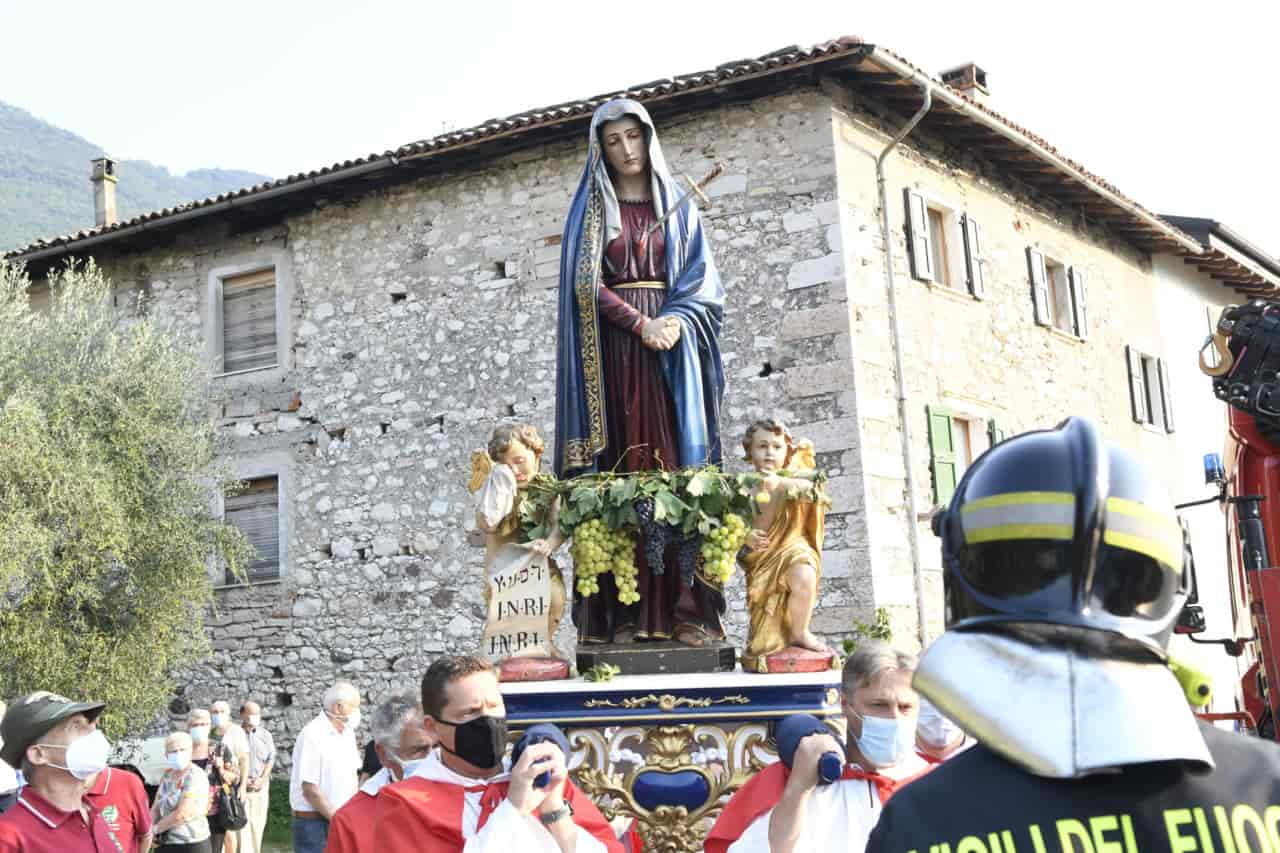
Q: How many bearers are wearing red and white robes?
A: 4